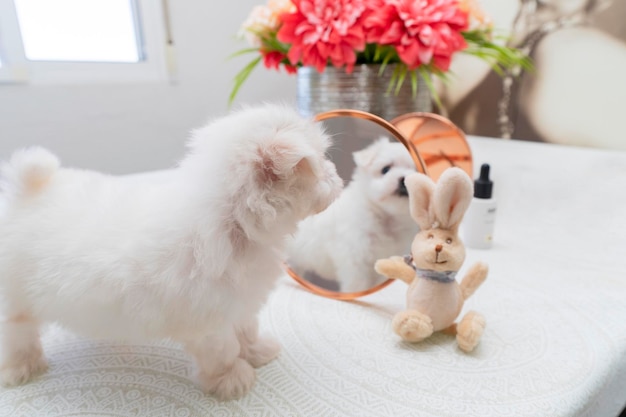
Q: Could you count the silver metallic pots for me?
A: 1